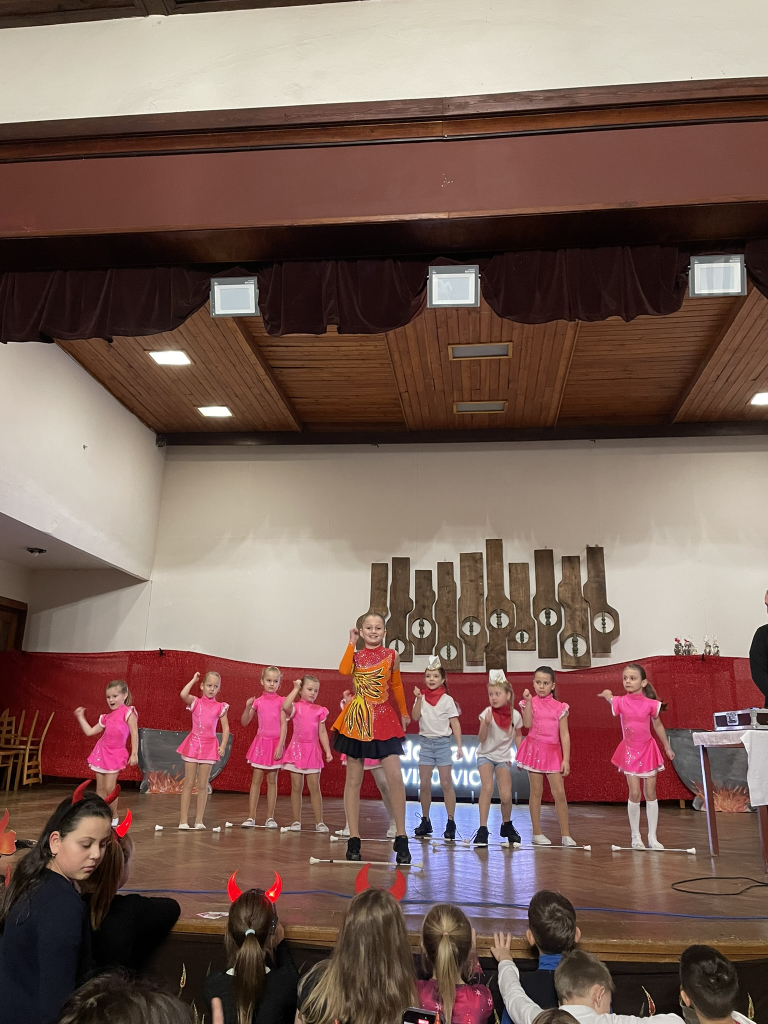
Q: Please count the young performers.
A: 10